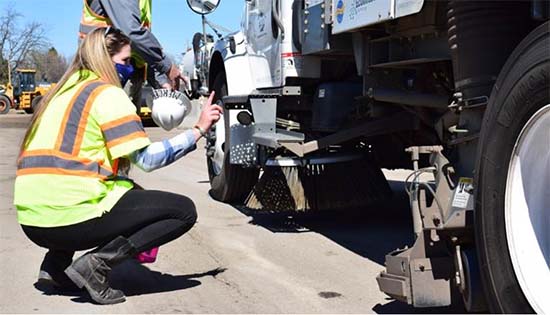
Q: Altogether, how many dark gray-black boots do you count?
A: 2